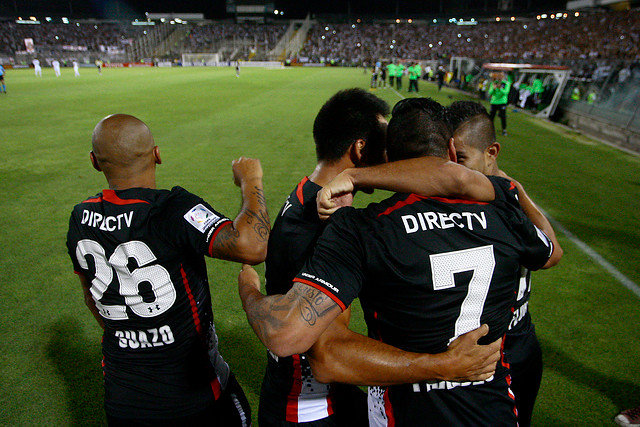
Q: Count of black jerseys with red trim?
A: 4